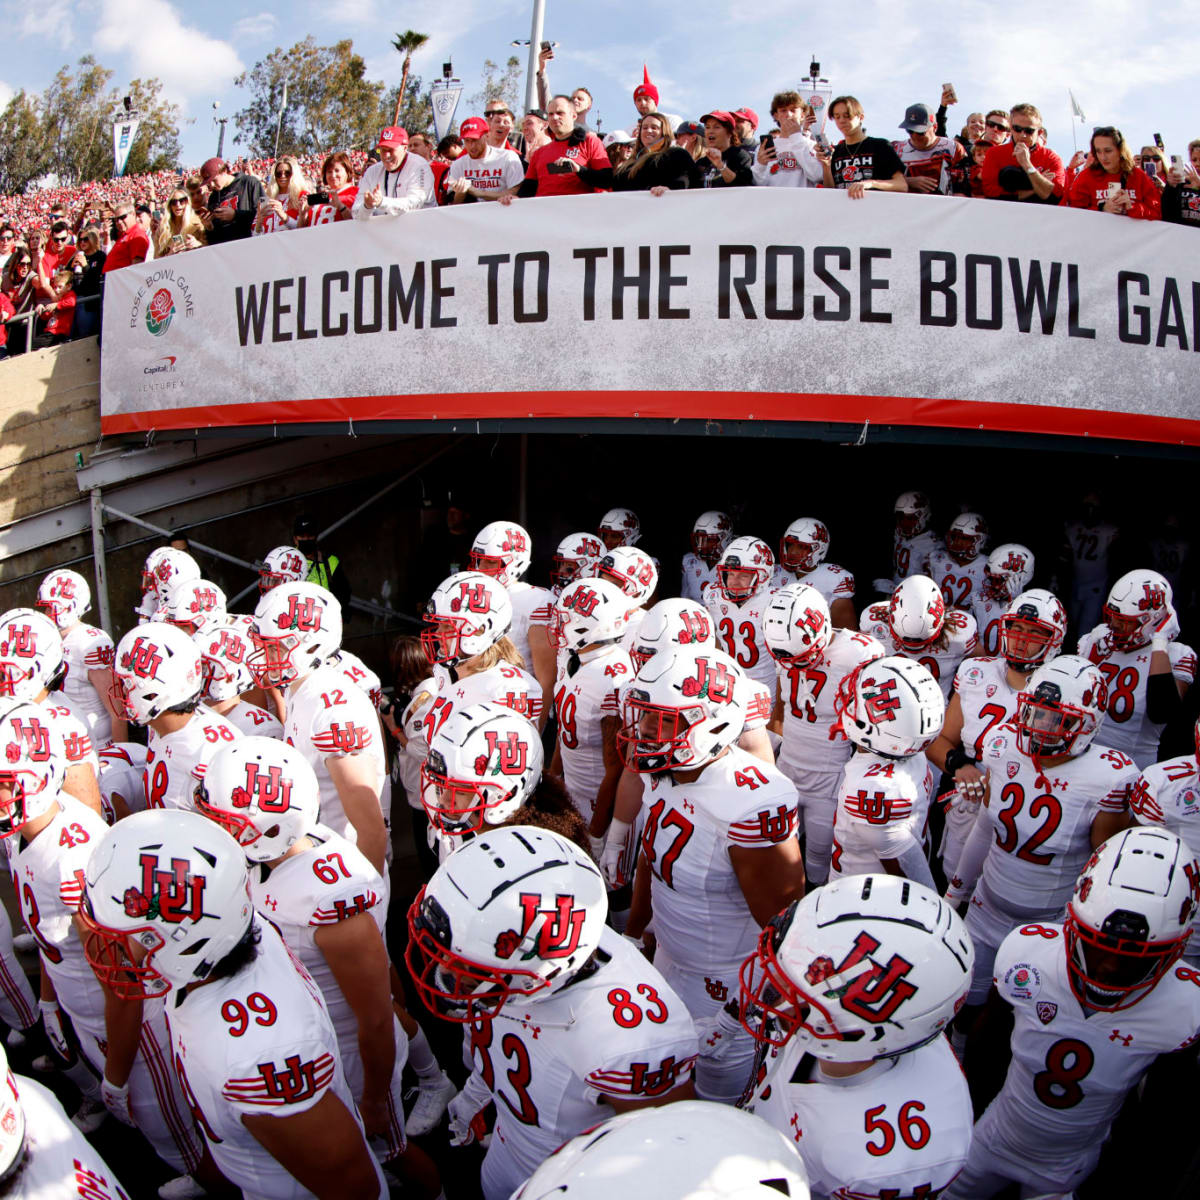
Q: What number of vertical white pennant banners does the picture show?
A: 3